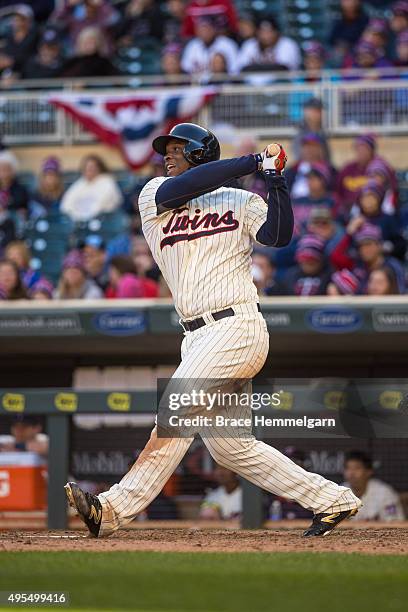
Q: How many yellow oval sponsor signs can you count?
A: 6